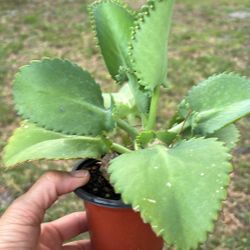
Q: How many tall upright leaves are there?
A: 2